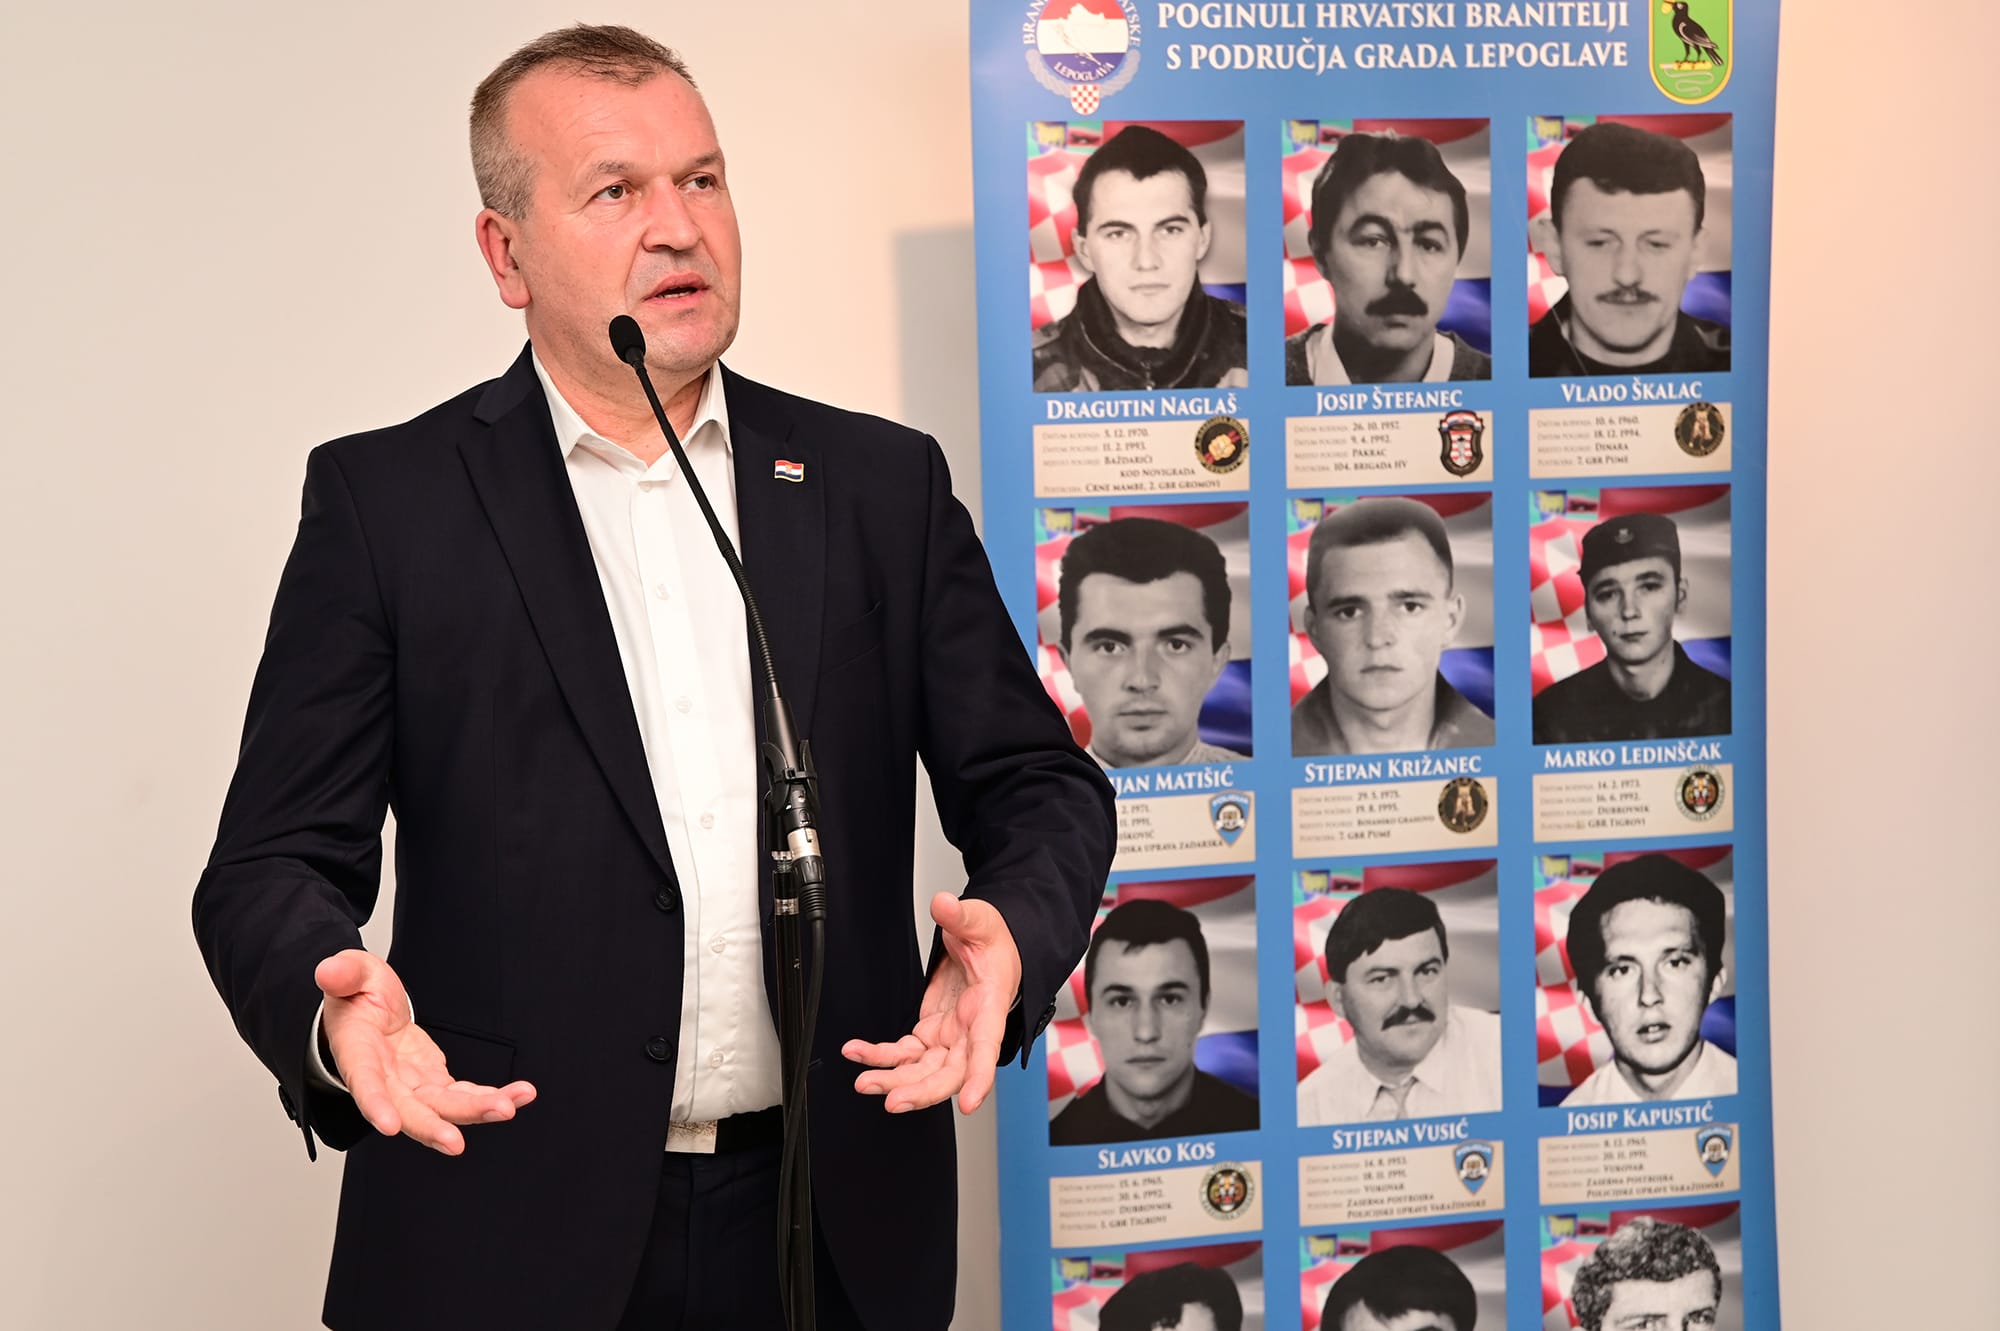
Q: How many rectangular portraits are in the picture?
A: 12